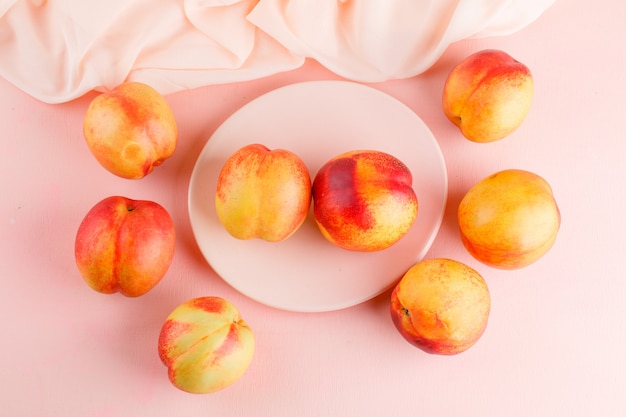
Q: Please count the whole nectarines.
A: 8